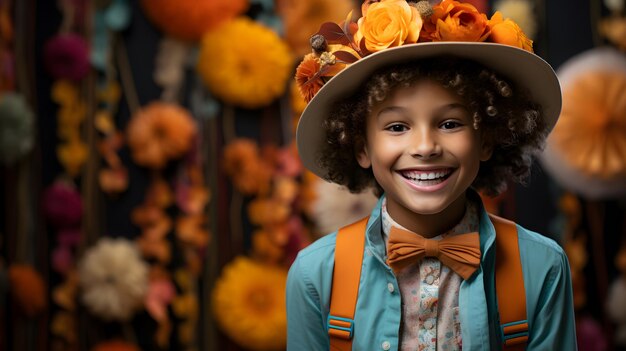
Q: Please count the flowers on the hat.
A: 4